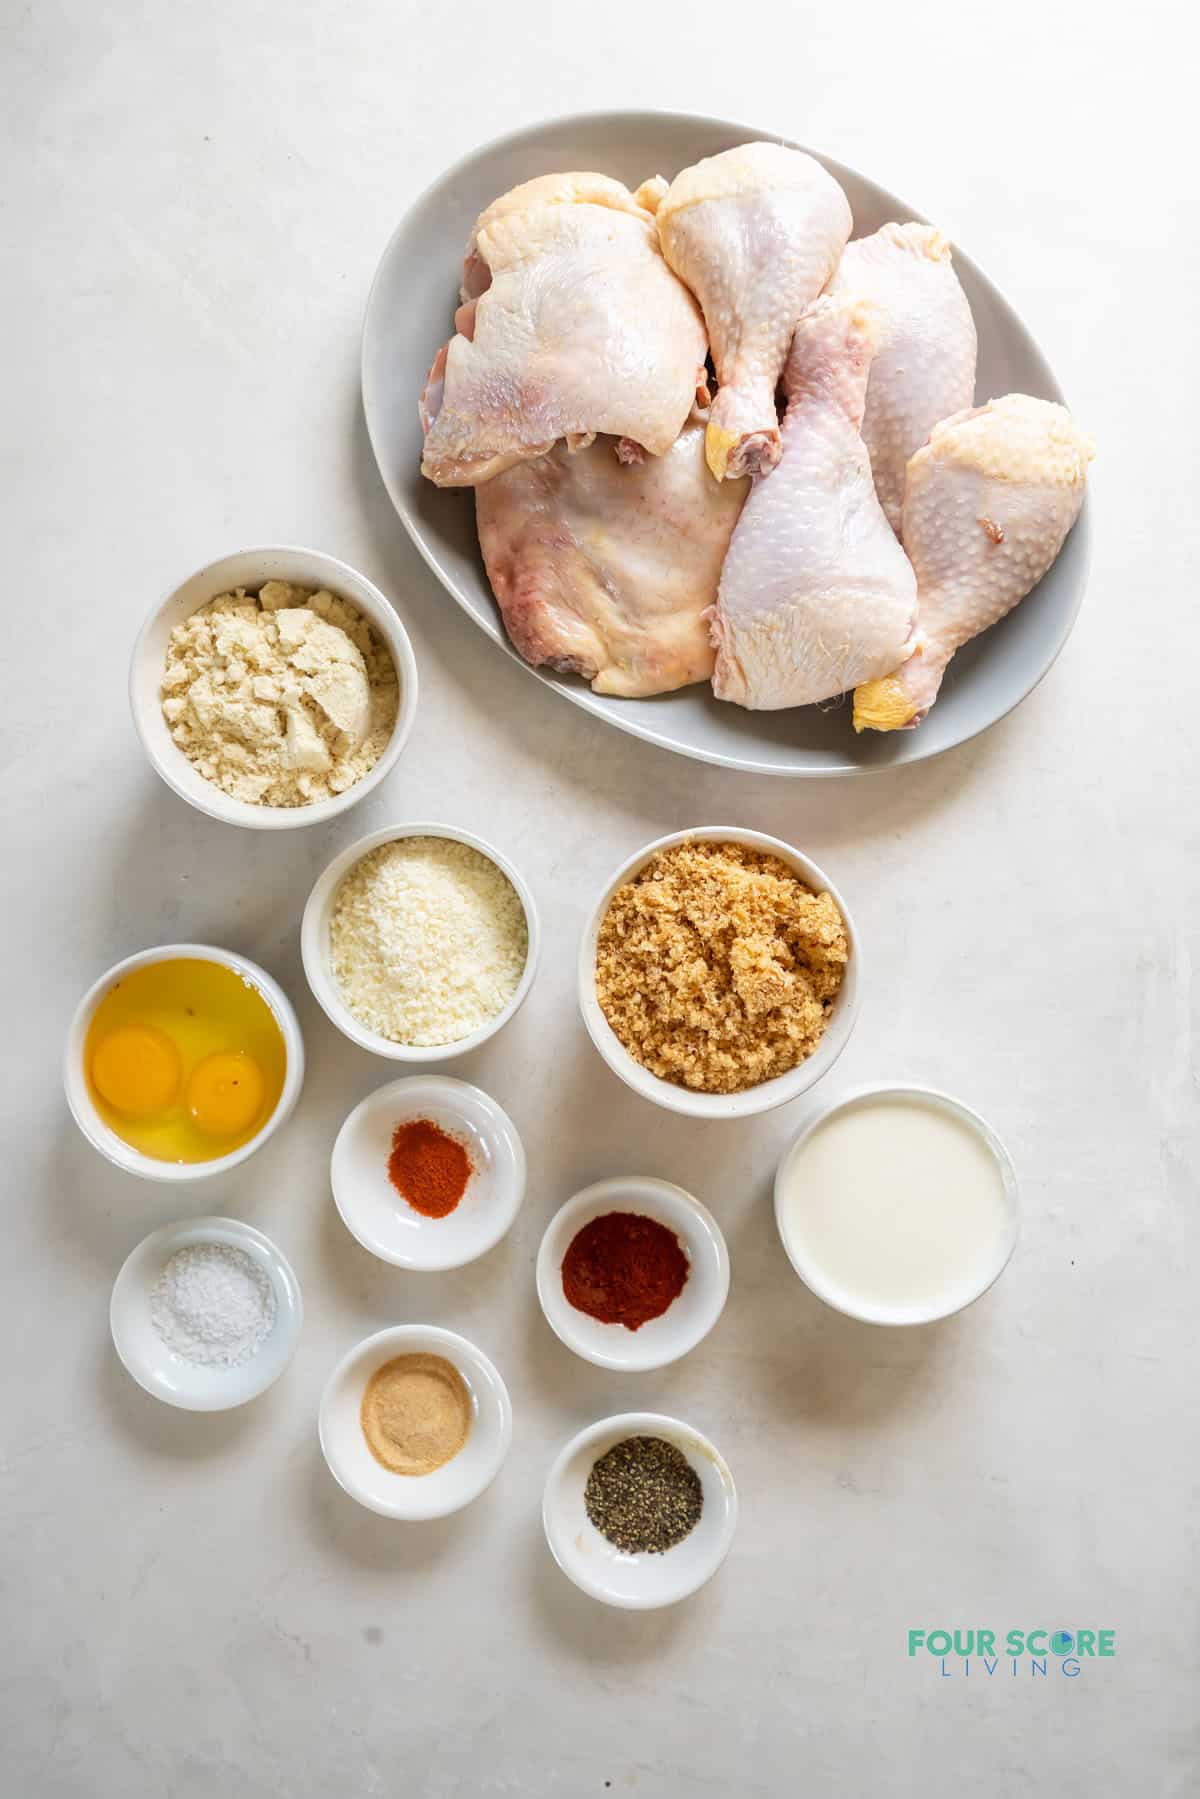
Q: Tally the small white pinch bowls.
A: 5